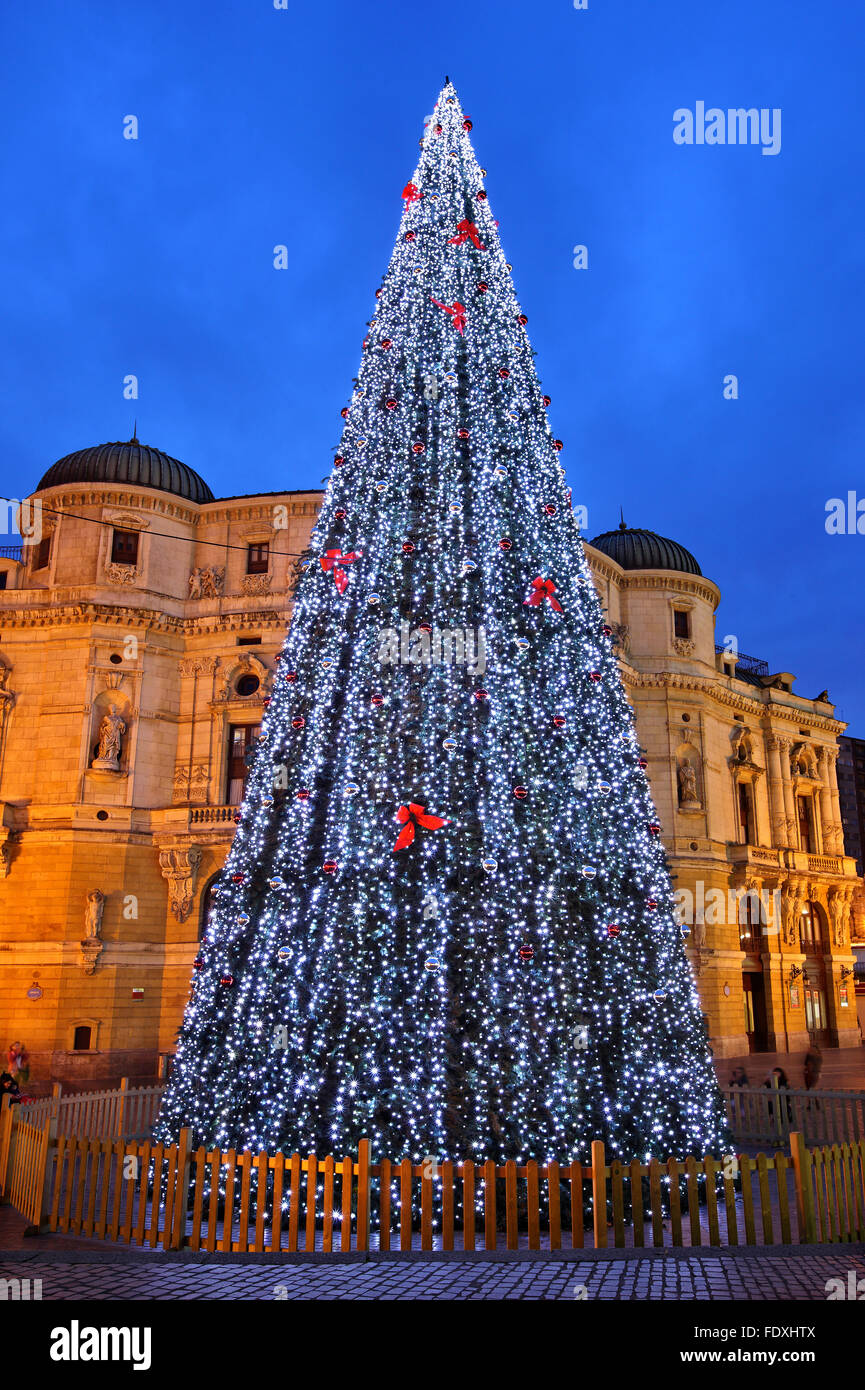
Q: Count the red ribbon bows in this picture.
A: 6